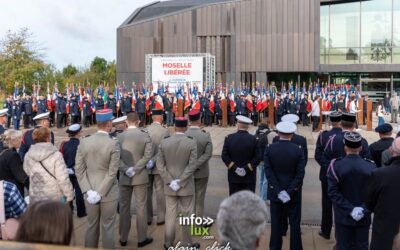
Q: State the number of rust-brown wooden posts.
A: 6